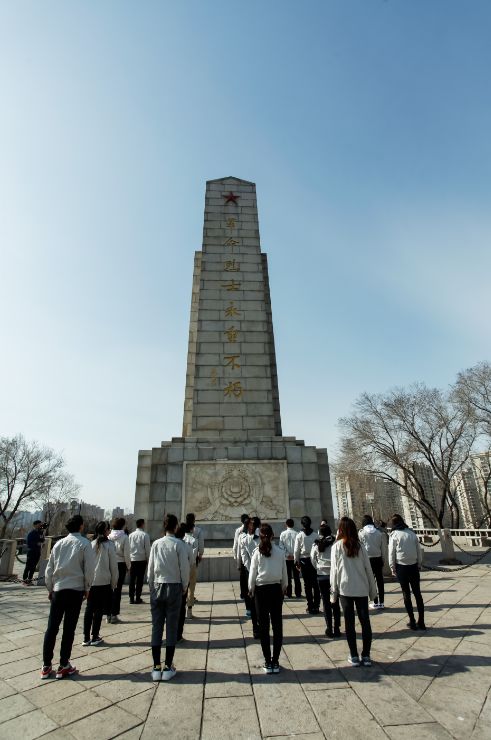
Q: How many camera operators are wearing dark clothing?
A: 1